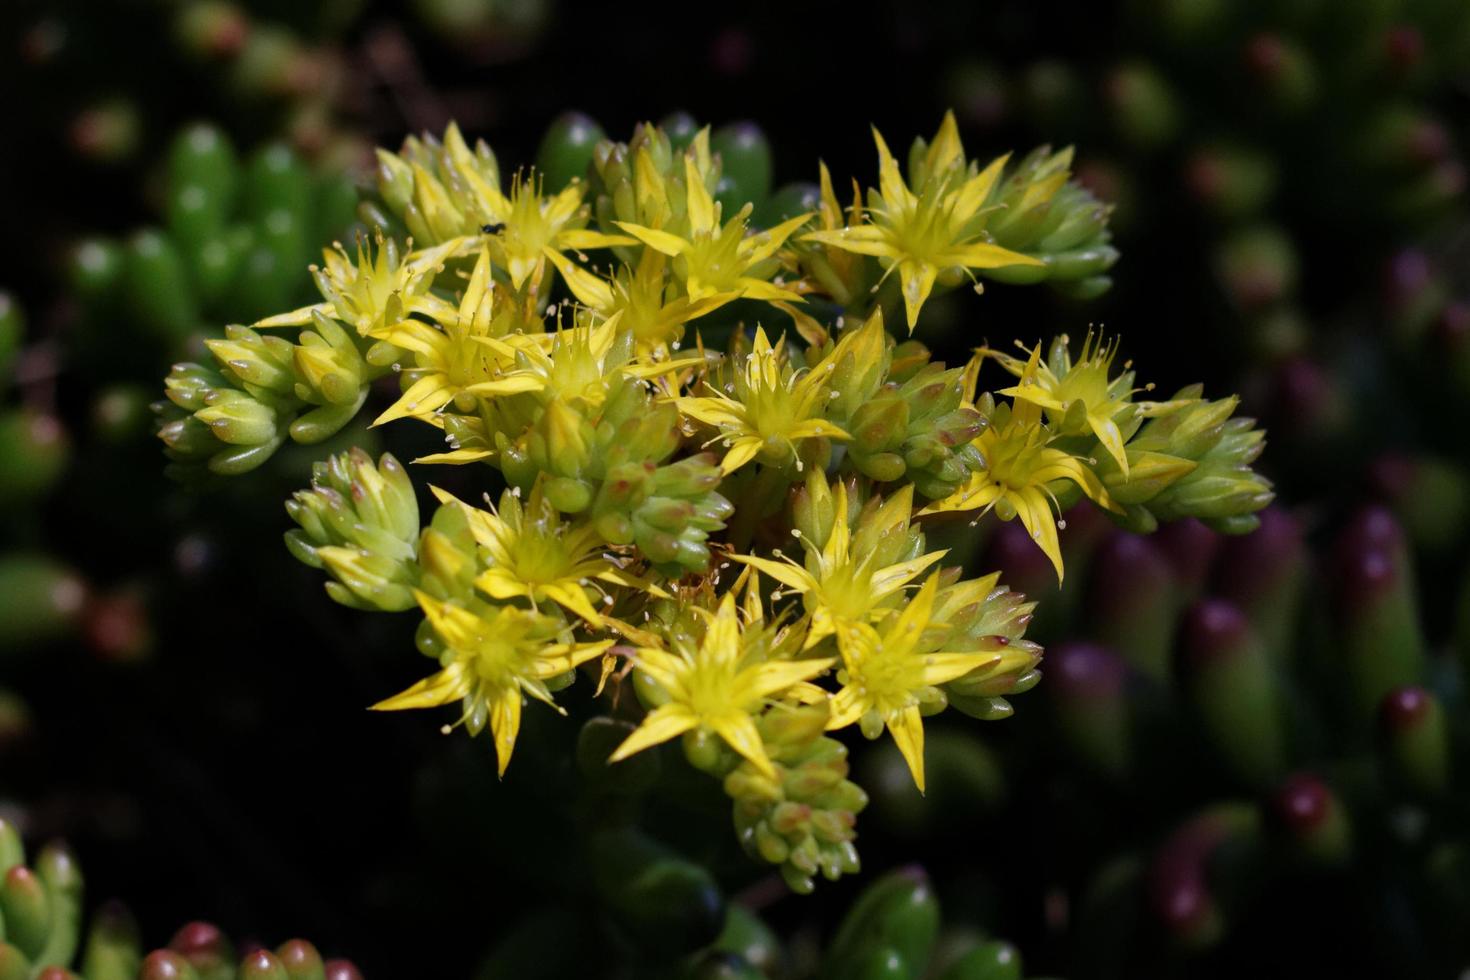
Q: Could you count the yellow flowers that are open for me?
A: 15